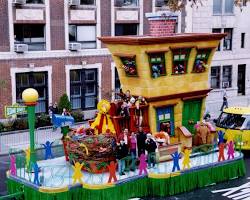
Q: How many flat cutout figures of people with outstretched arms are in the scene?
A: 12